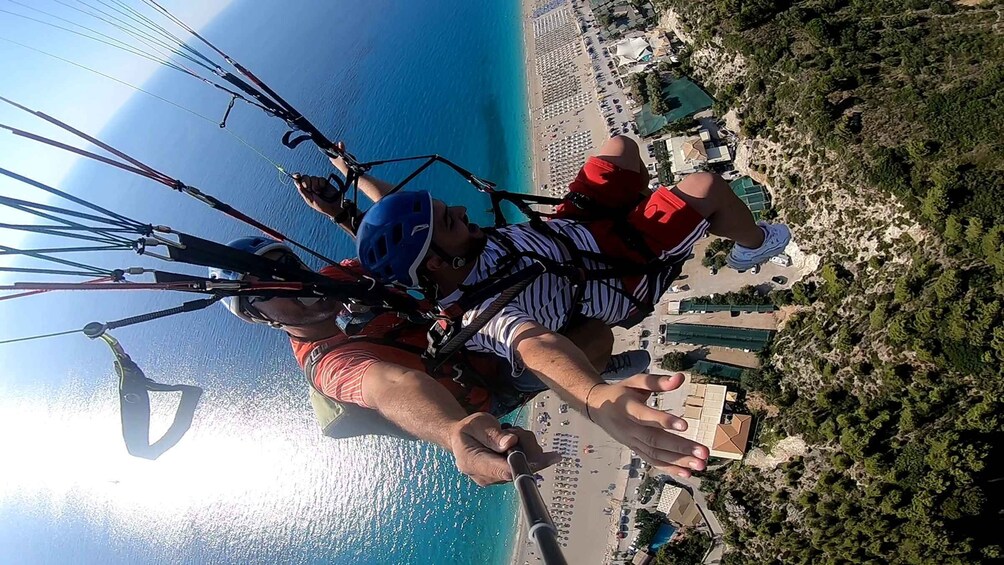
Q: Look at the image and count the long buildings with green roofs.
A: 3